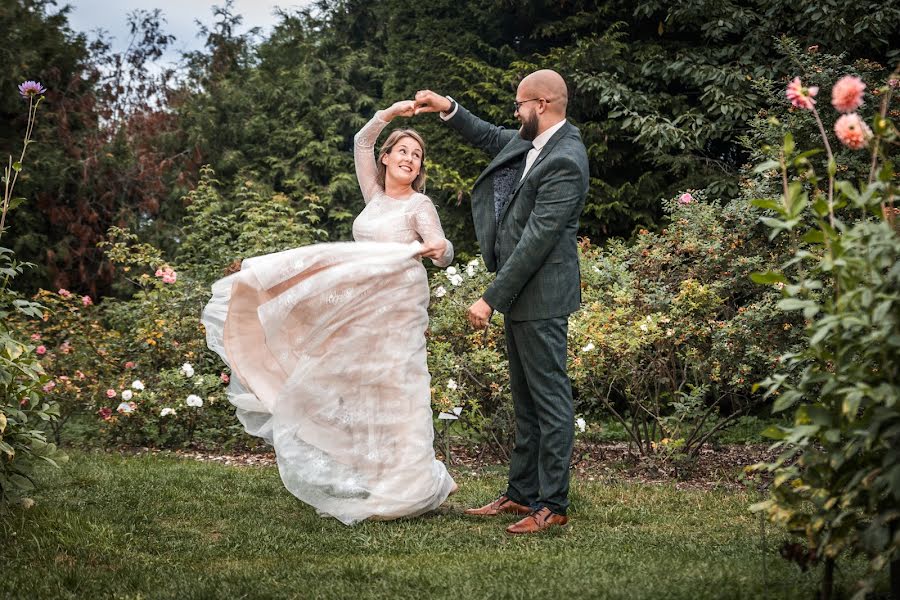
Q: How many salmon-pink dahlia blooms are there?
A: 3